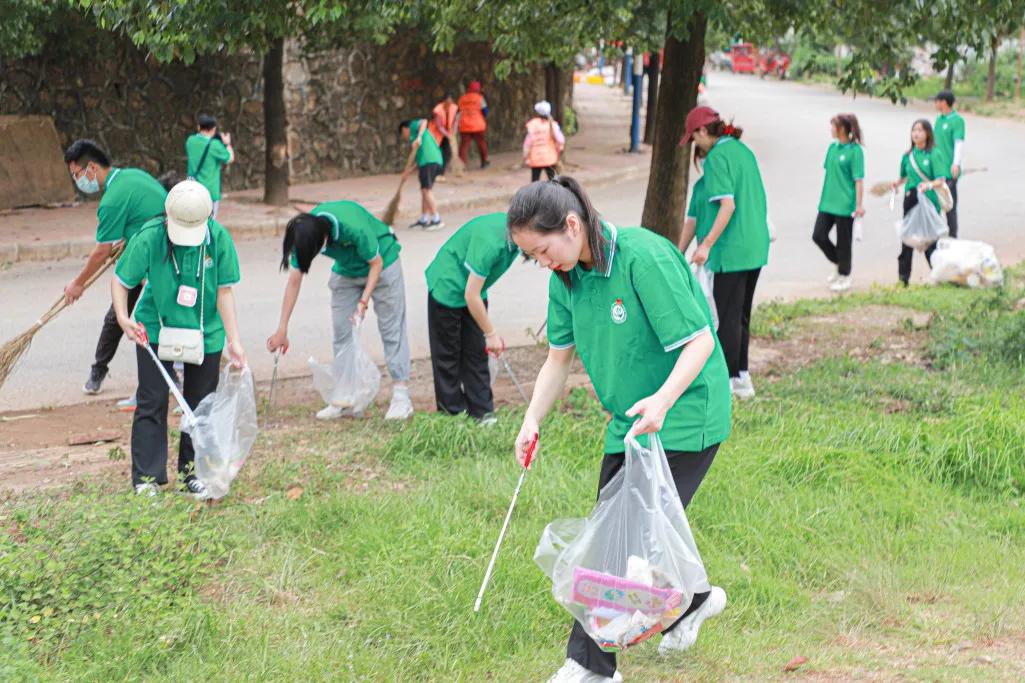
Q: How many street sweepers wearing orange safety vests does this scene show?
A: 3